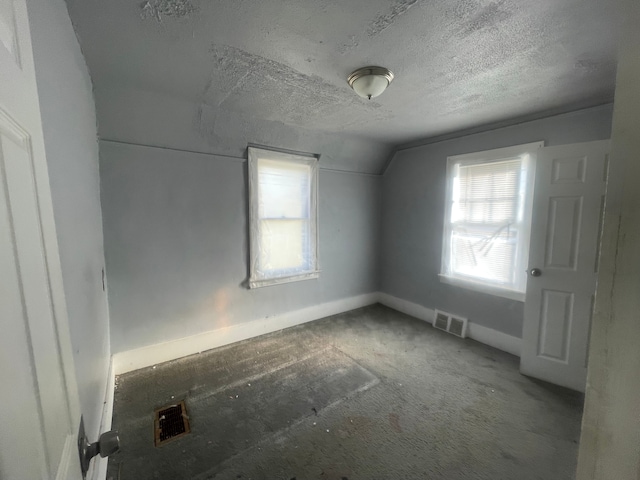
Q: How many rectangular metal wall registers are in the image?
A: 1